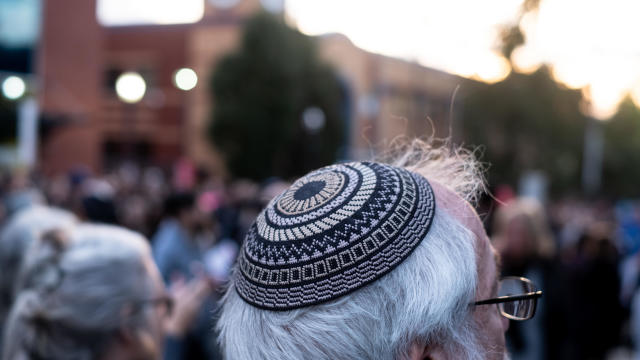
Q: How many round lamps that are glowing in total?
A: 3